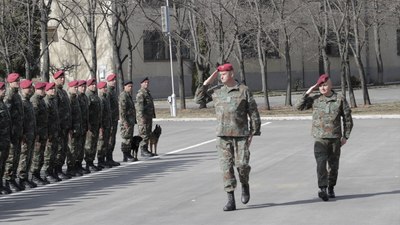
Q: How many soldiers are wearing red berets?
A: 13